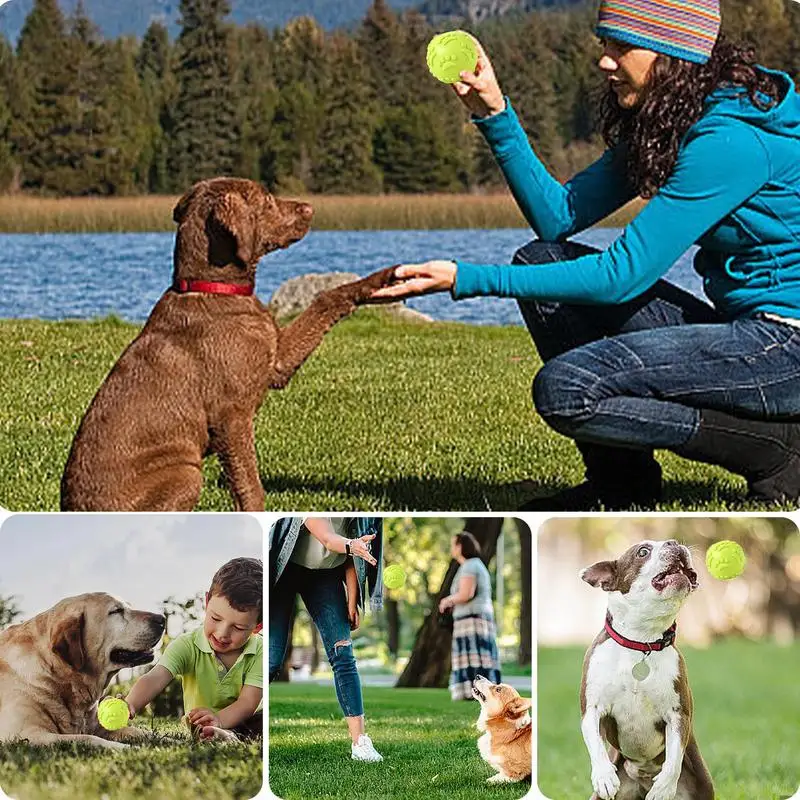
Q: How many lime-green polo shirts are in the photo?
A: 1